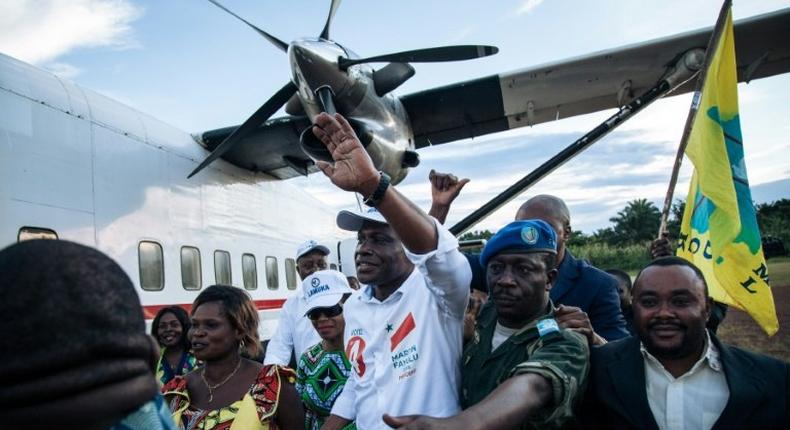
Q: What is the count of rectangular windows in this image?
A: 7